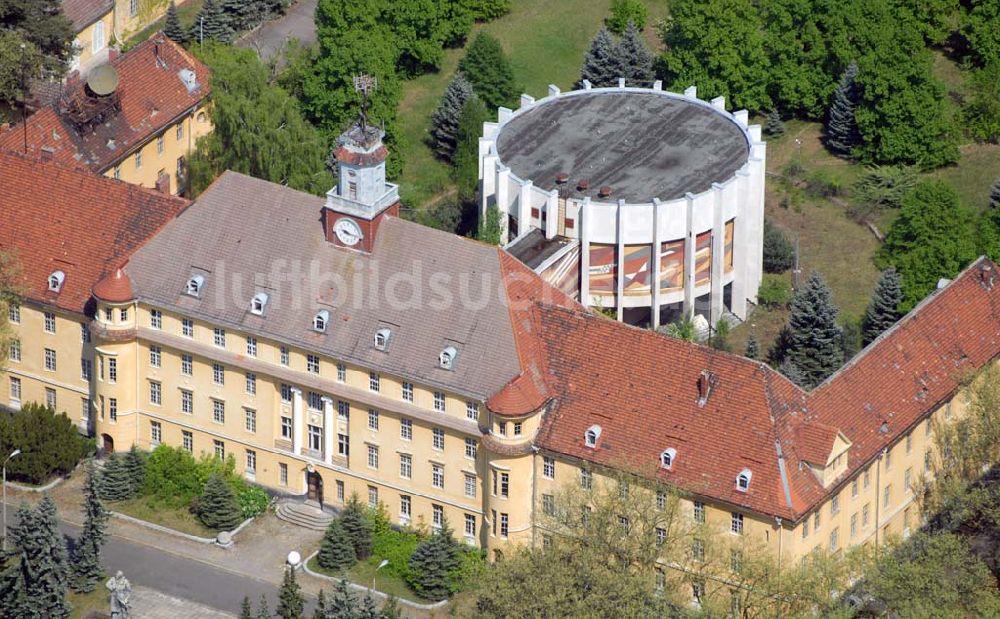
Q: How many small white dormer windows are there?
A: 9